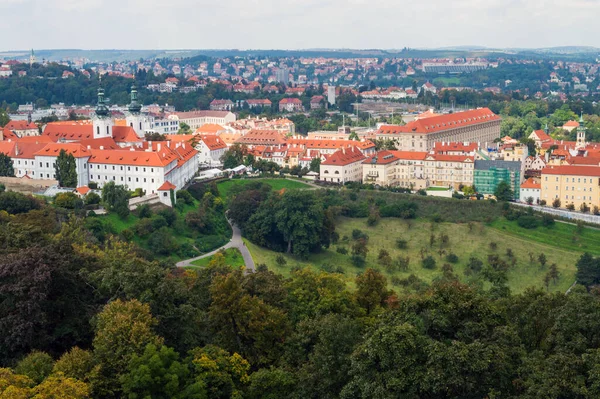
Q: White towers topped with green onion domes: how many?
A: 2